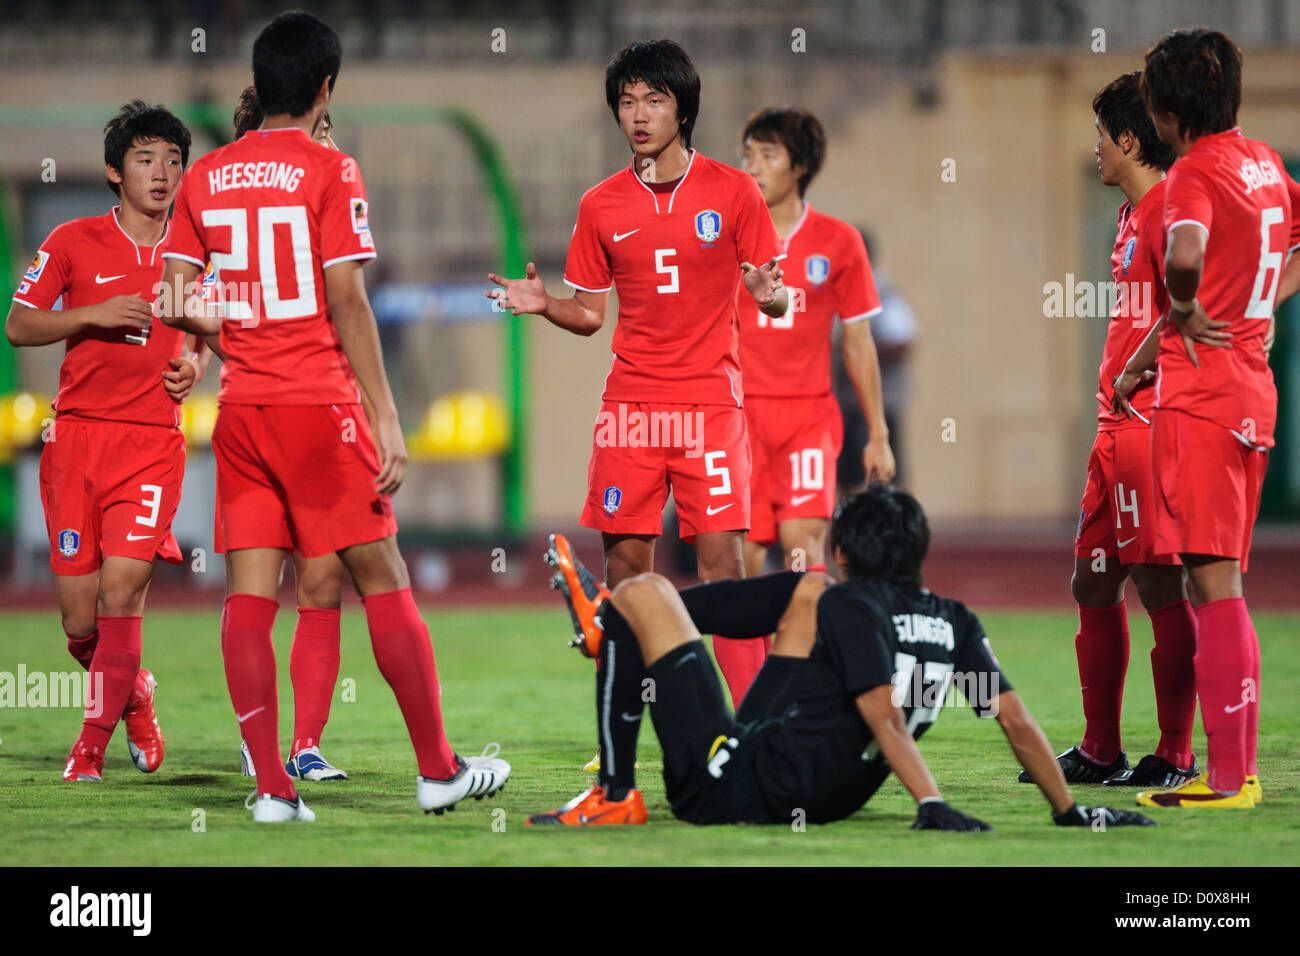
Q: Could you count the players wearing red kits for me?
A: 7